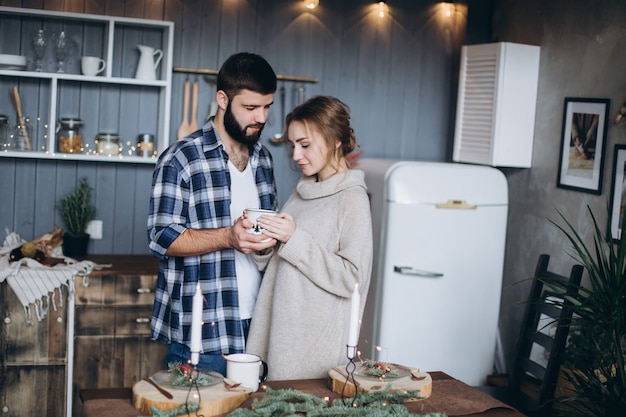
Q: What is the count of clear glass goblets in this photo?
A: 2